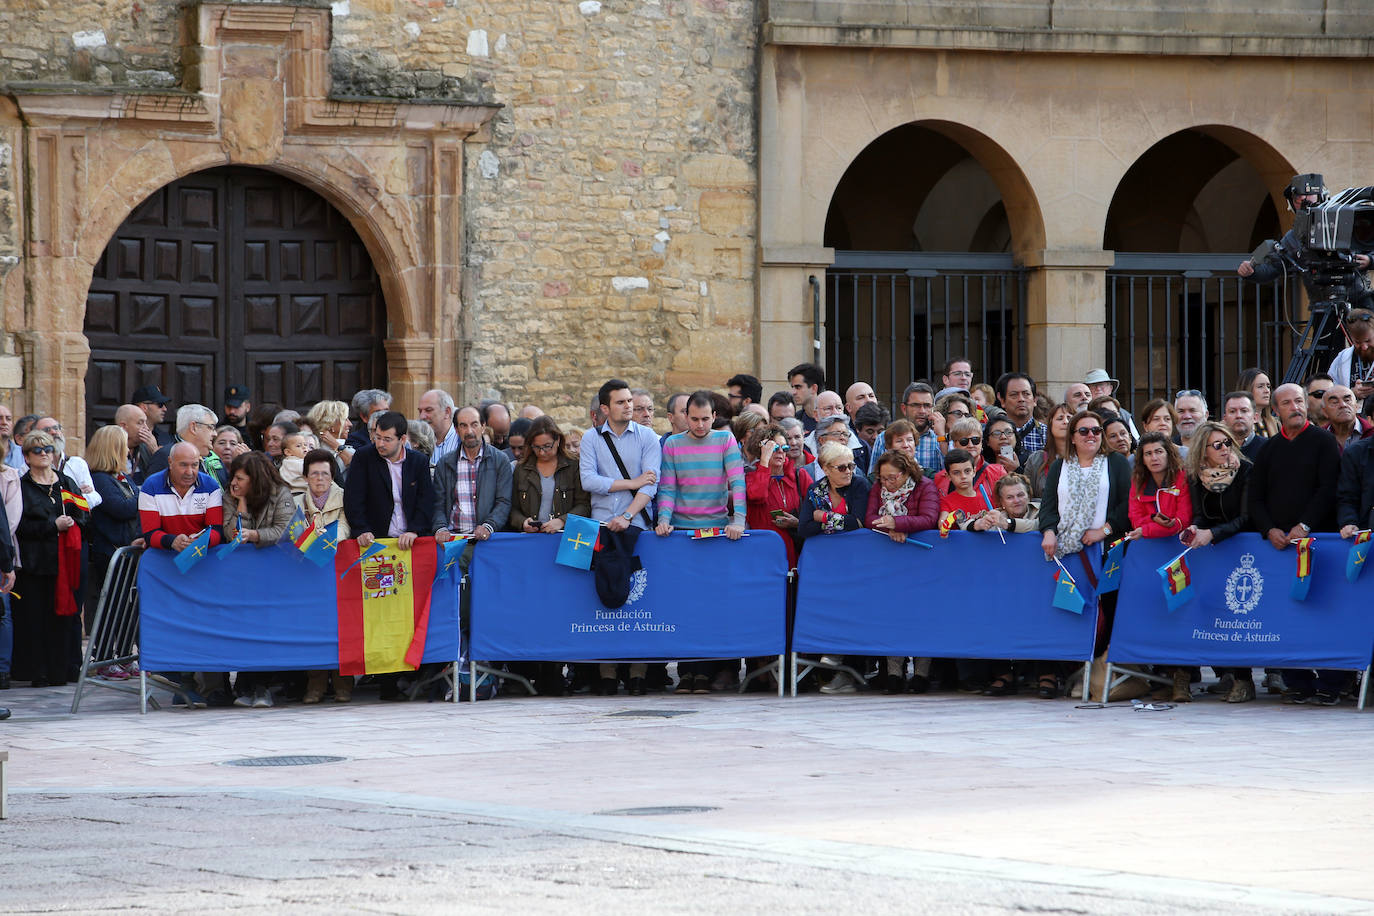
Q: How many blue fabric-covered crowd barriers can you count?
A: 4